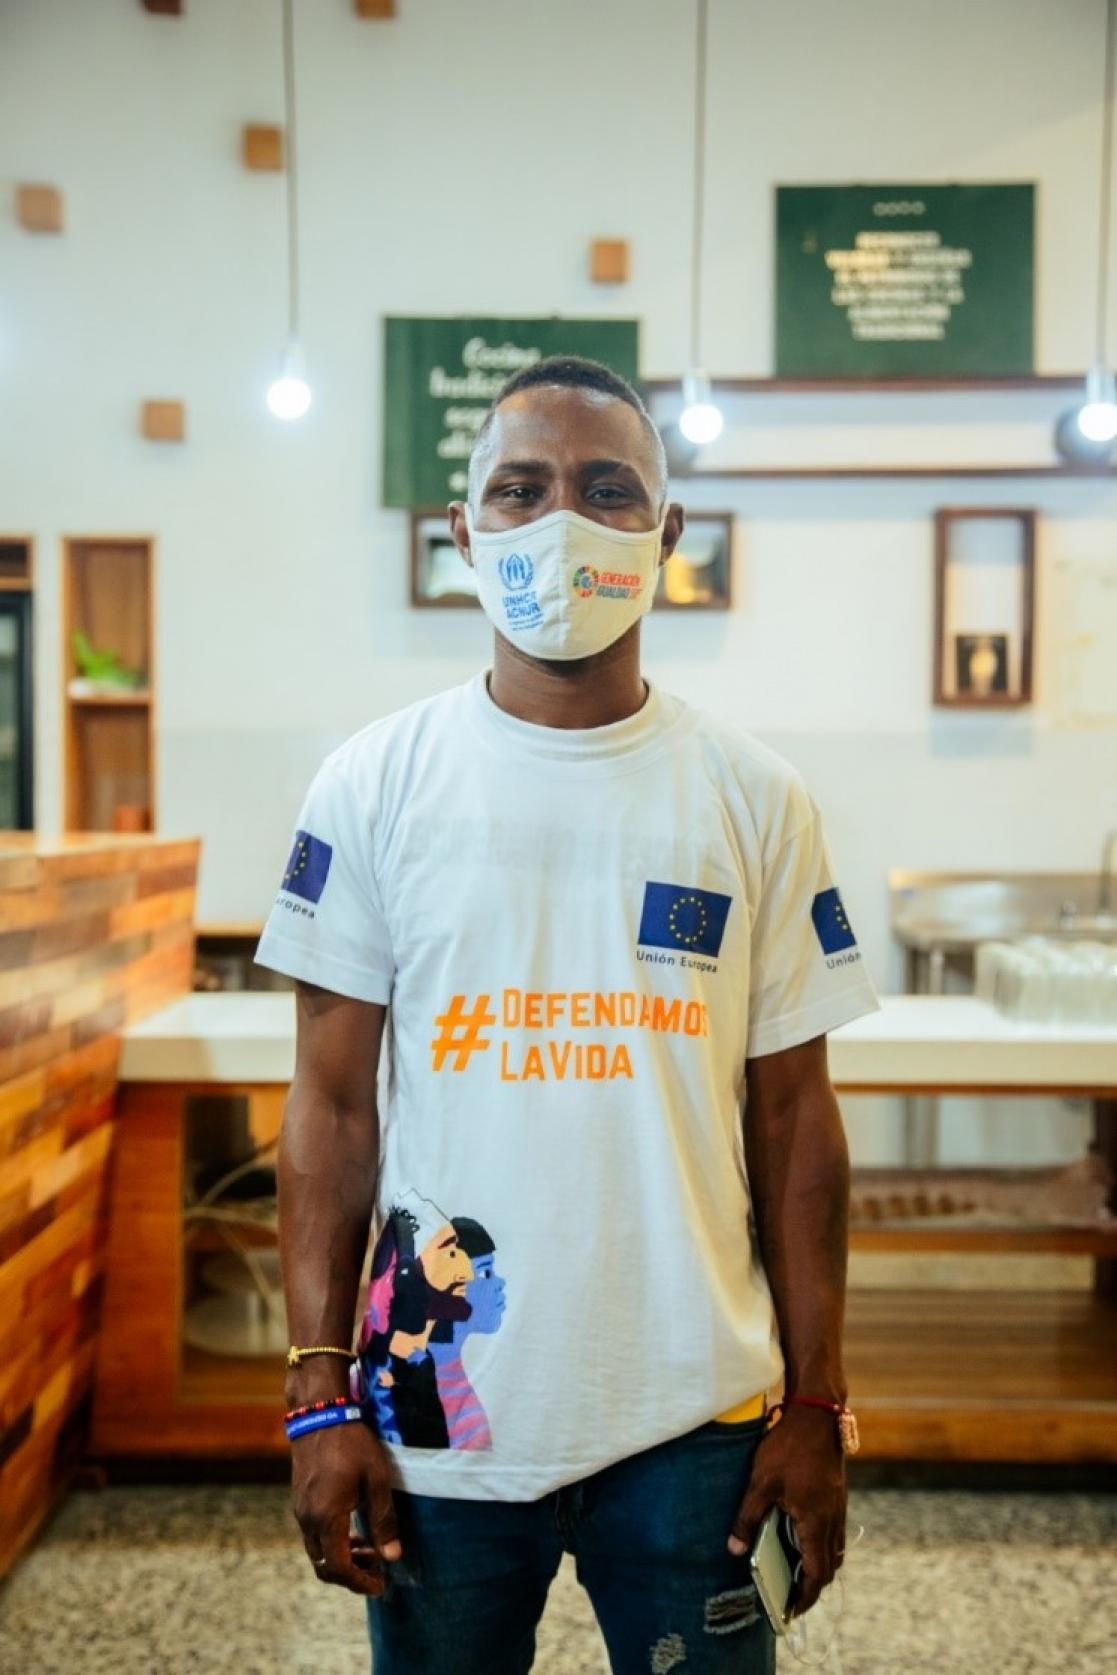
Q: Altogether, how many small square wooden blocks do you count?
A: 6